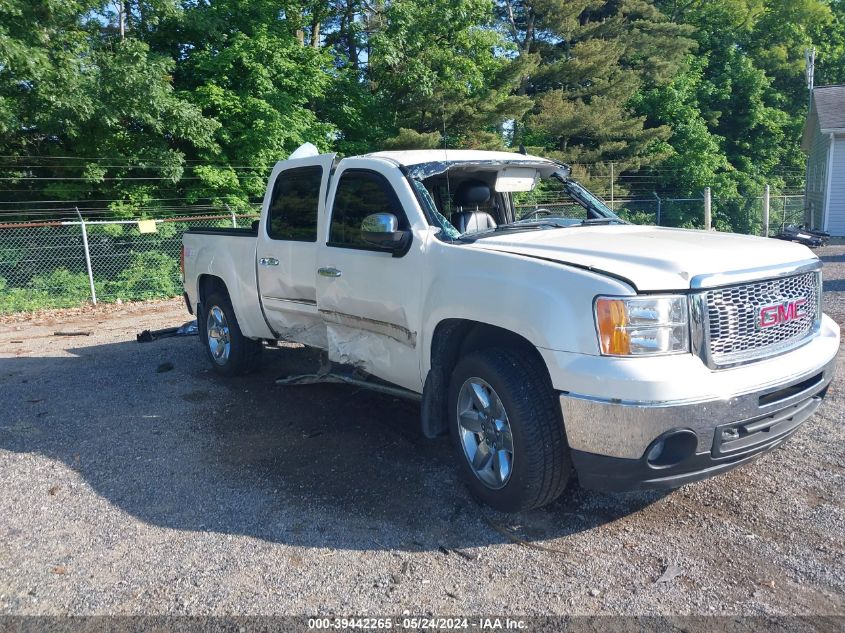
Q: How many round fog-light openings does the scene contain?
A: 1